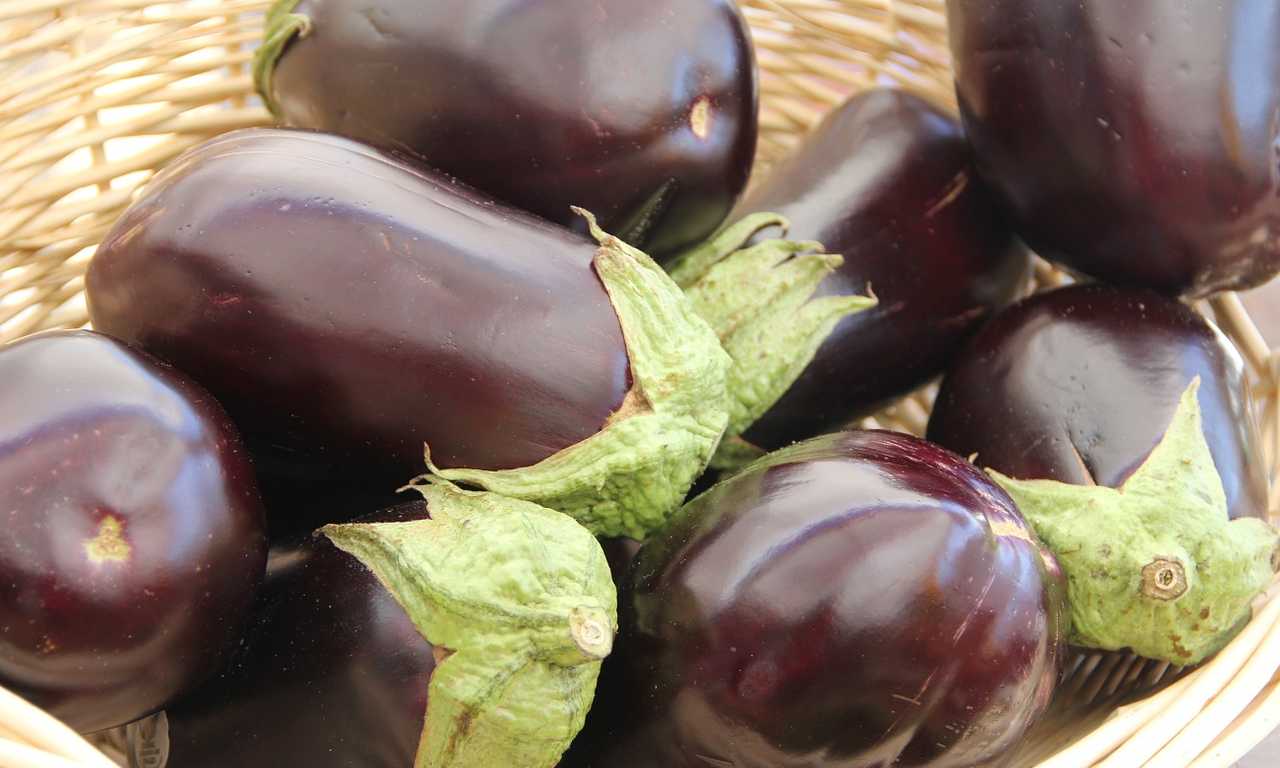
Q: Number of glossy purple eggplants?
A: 8